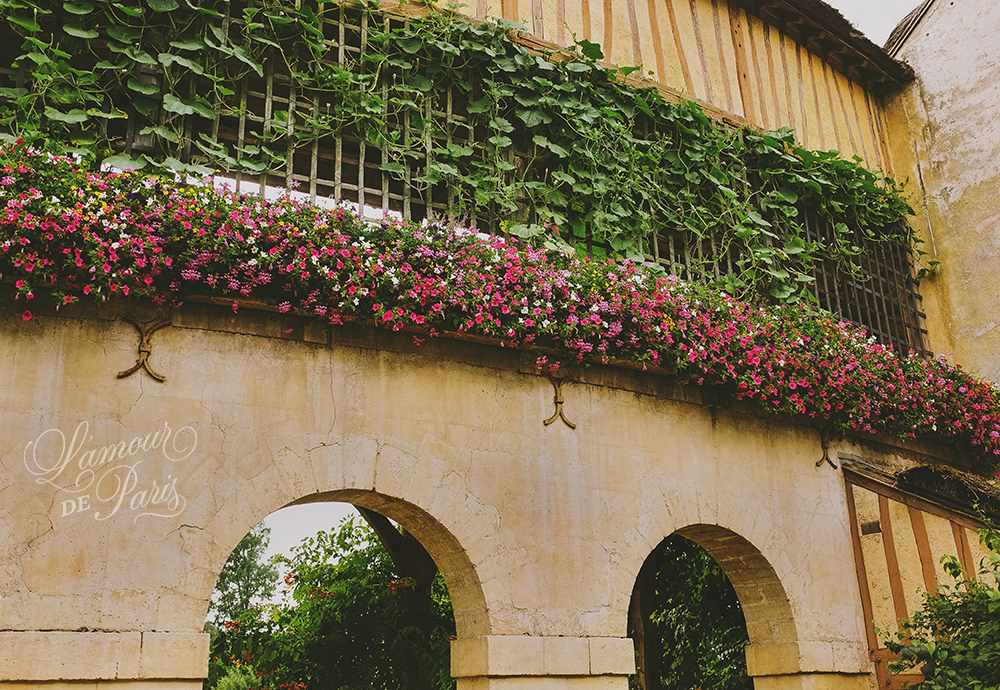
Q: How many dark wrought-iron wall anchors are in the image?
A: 3